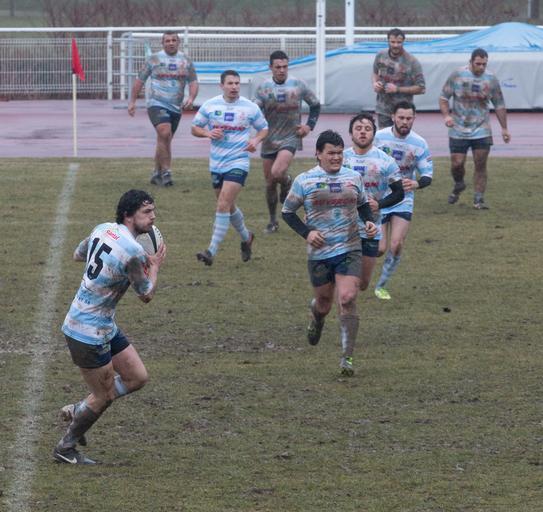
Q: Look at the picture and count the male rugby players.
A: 9